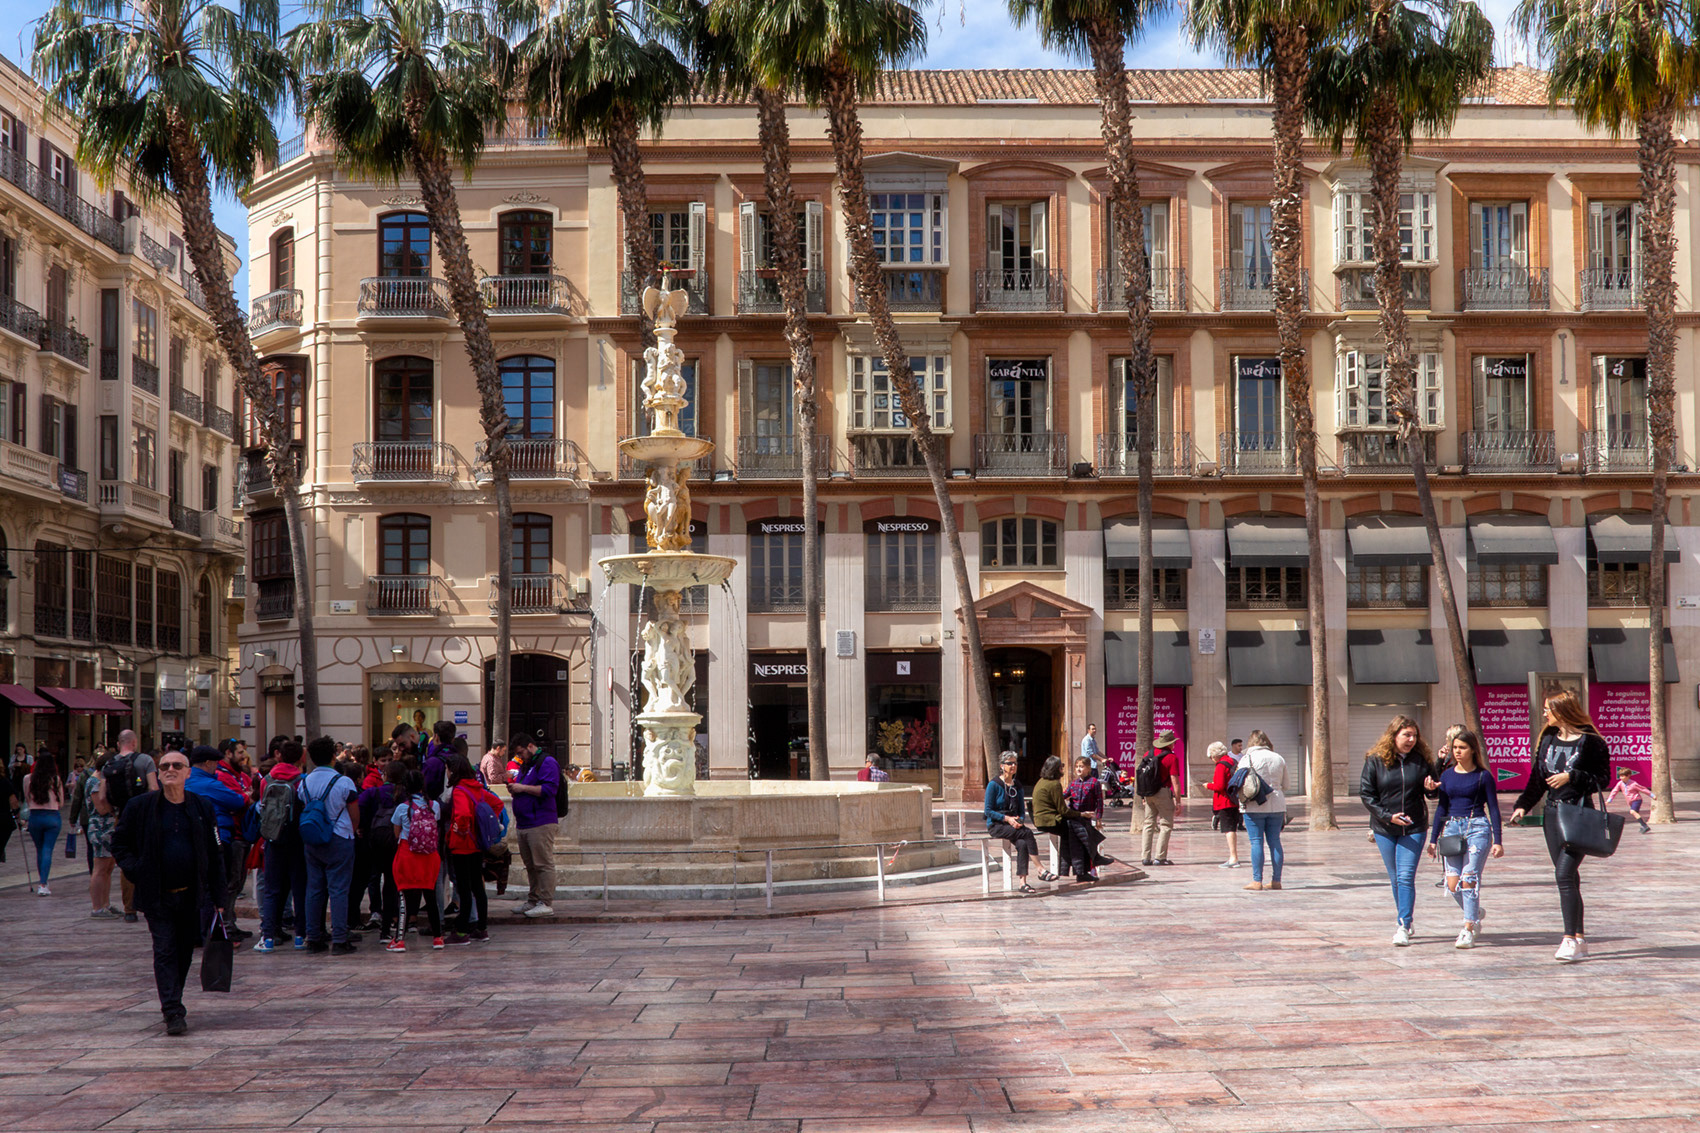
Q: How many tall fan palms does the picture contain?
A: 9